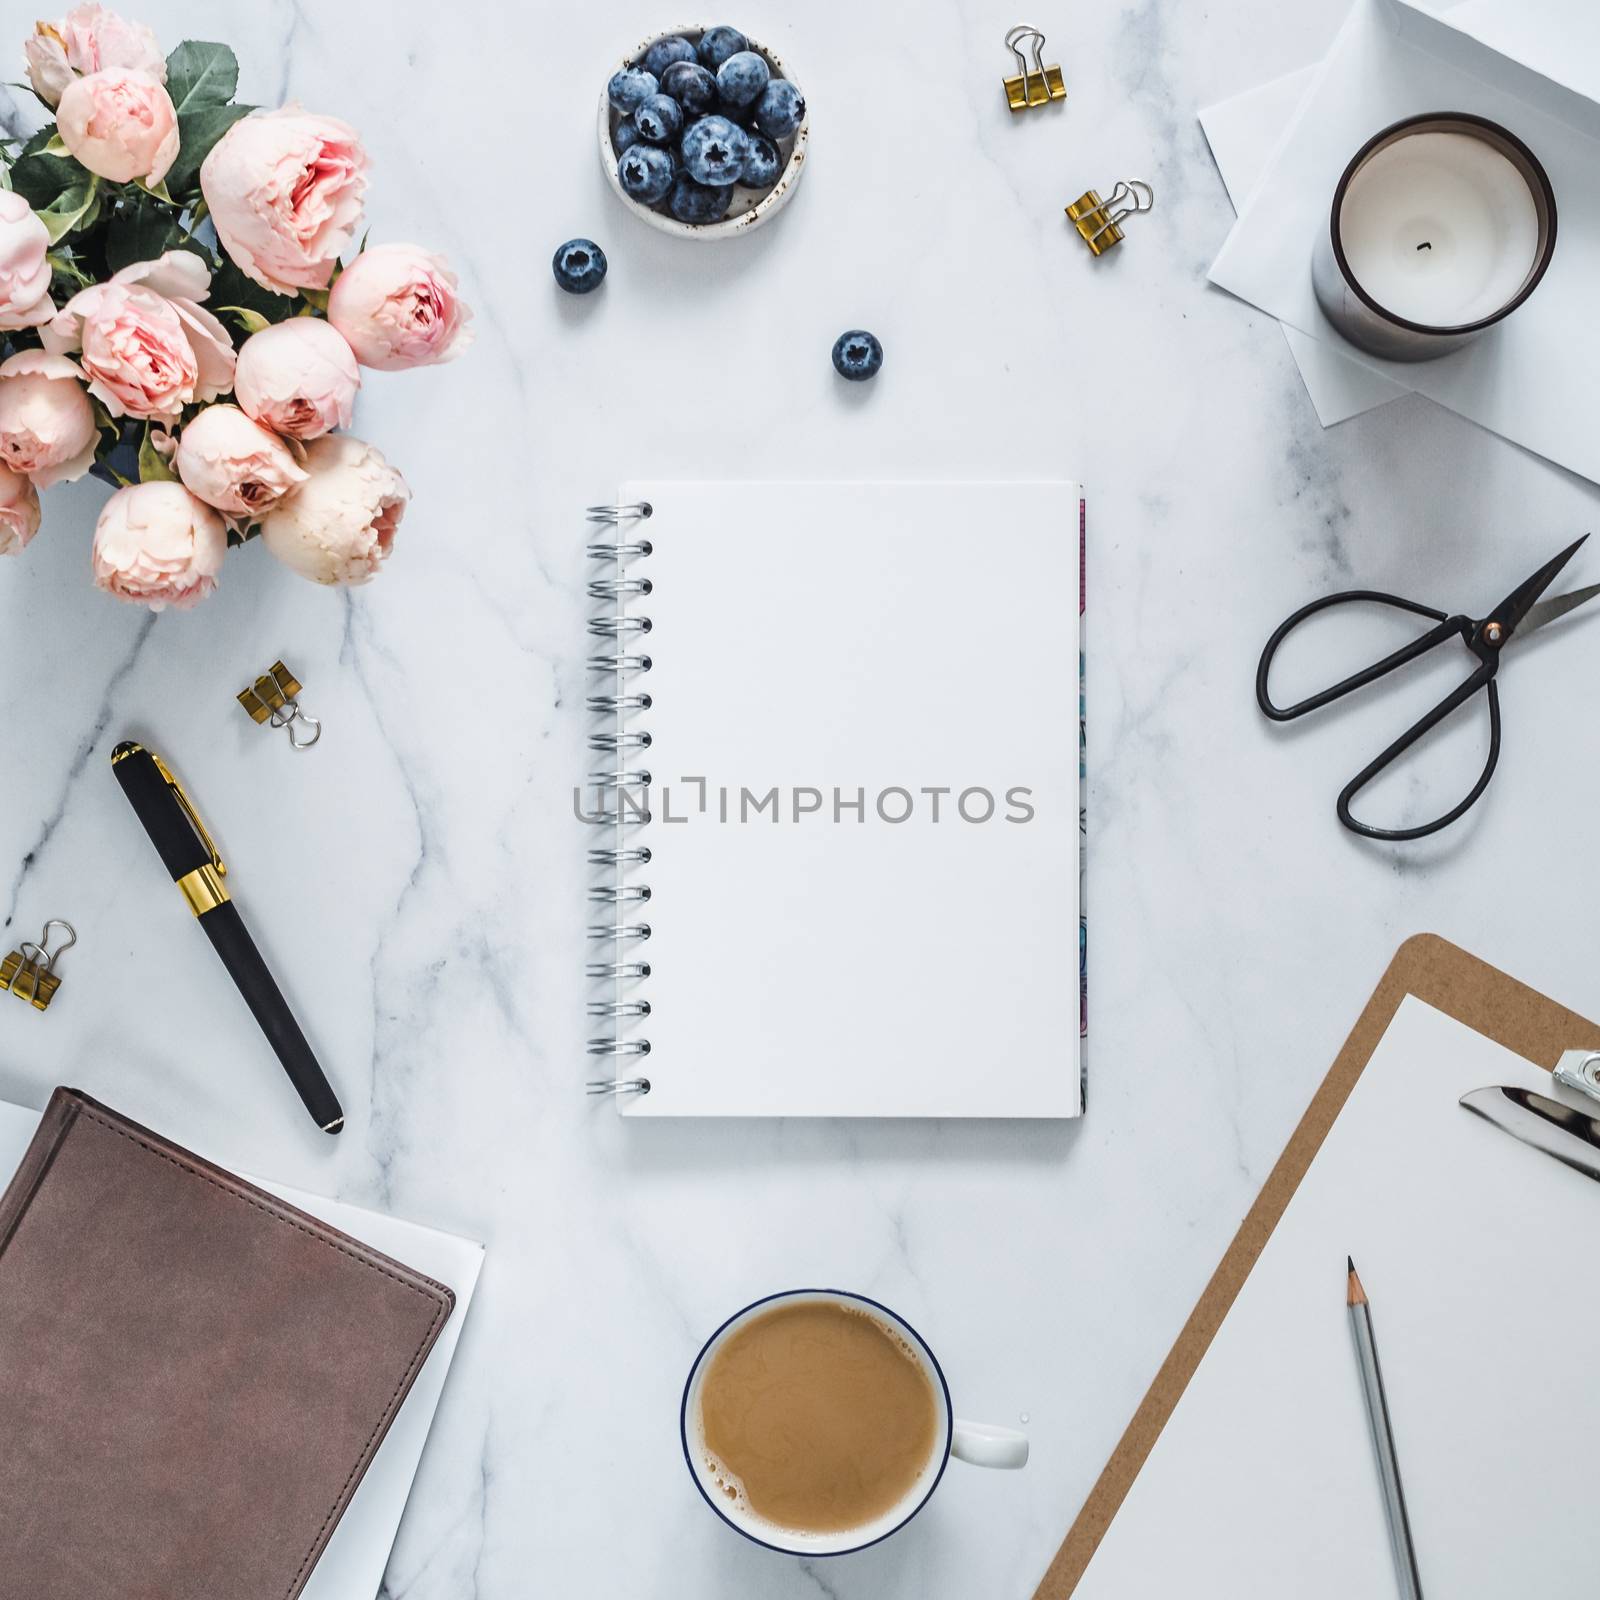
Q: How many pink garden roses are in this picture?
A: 12